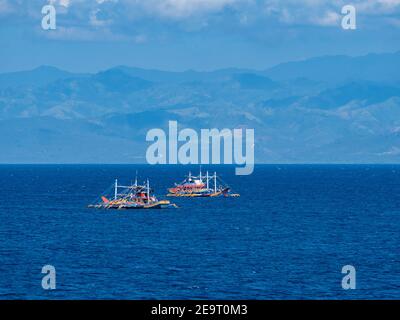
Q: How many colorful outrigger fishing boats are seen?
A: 2